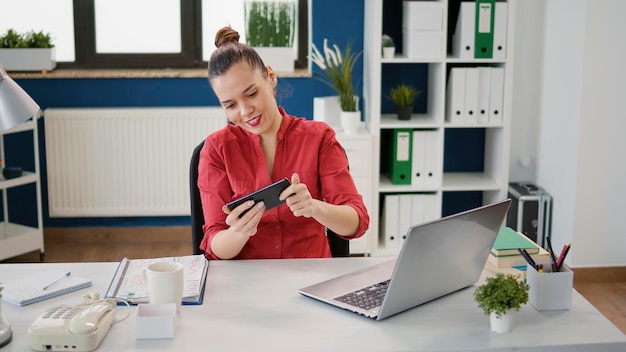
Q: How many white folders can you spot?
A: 12